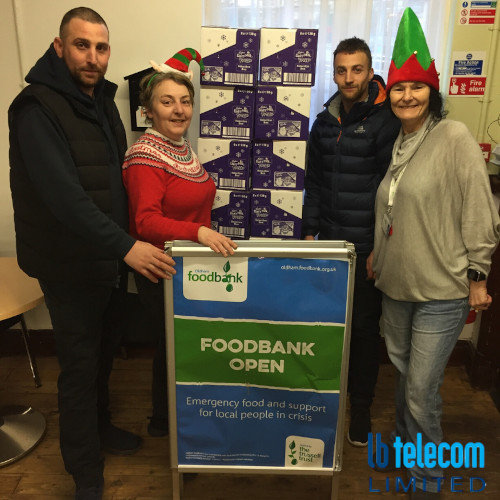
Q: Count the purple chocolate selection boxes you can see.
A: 8